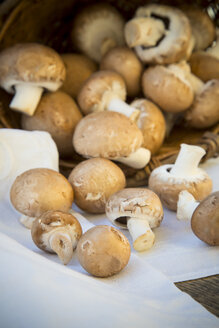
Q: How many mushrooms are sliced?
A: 0